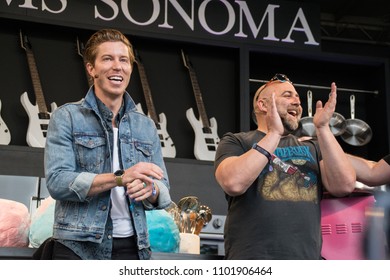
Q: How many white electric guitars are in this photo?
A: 5